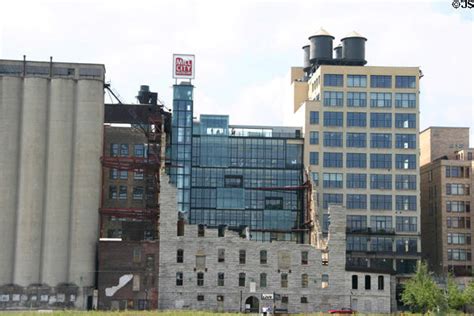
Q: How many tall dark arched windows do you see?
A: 3